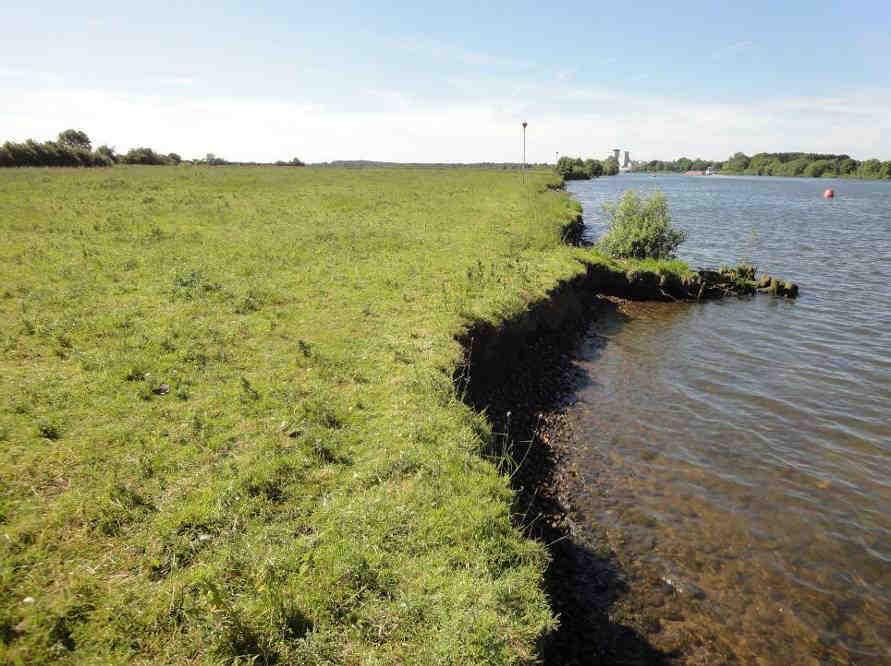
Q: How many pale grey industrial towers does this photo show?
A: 2